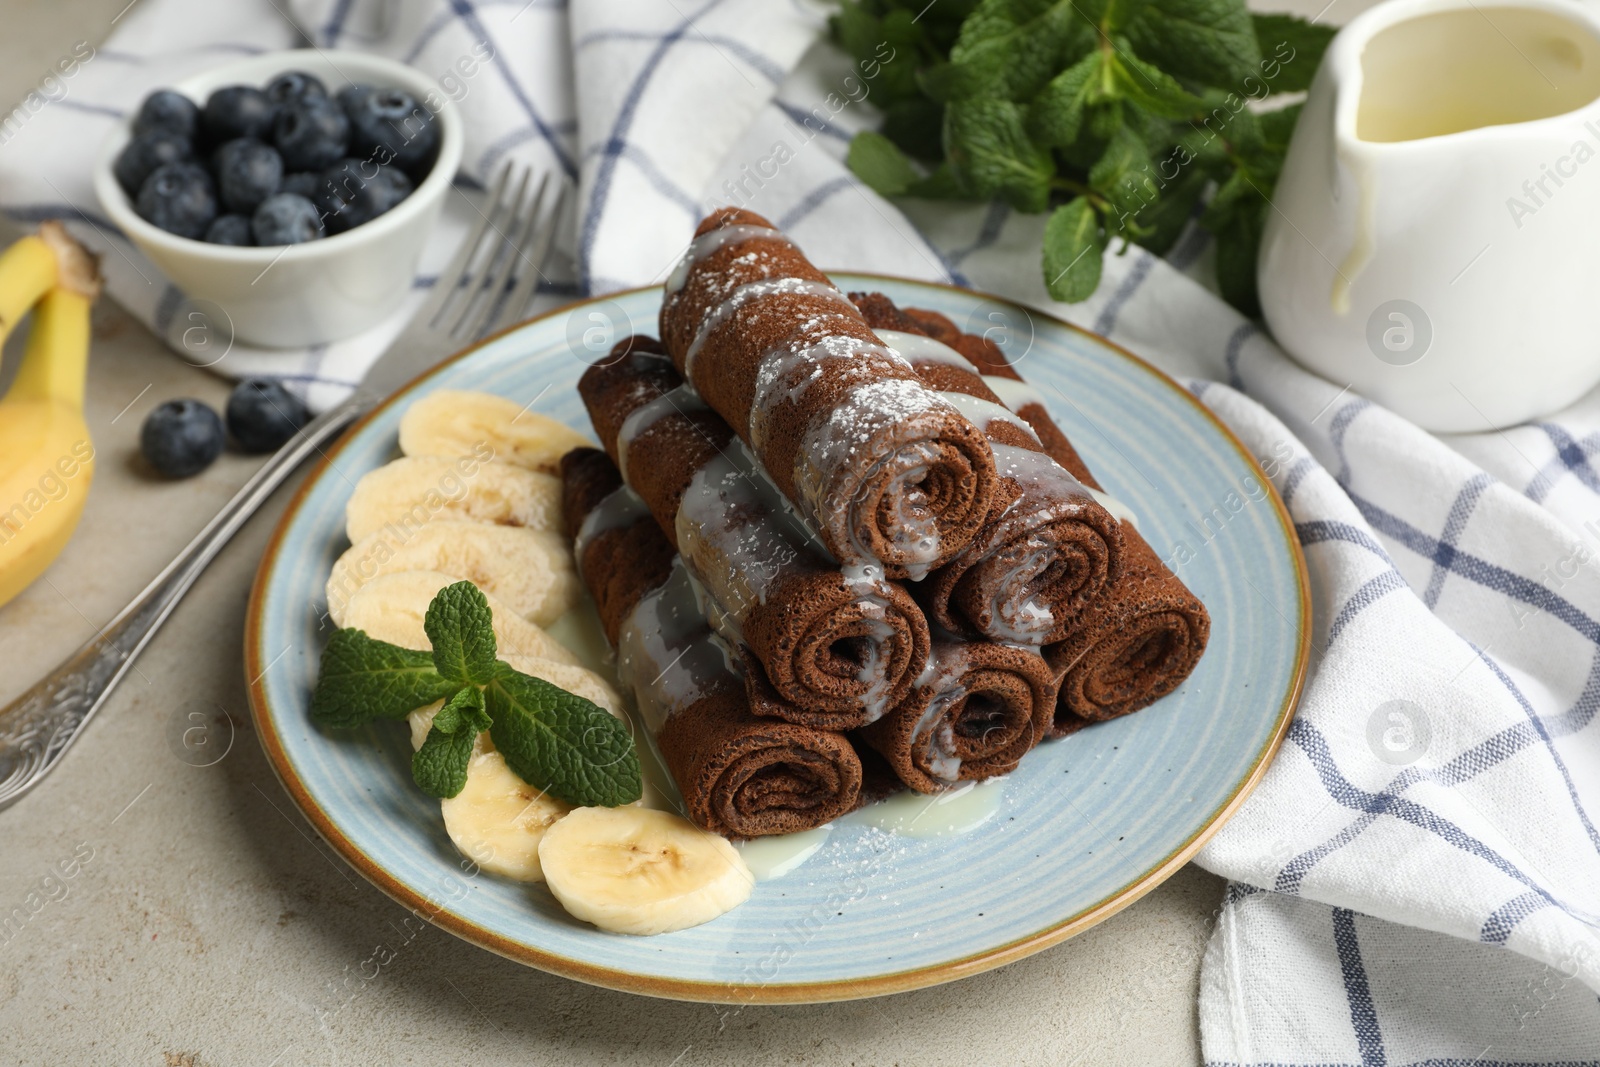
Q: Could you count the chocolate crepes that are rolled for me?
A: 6